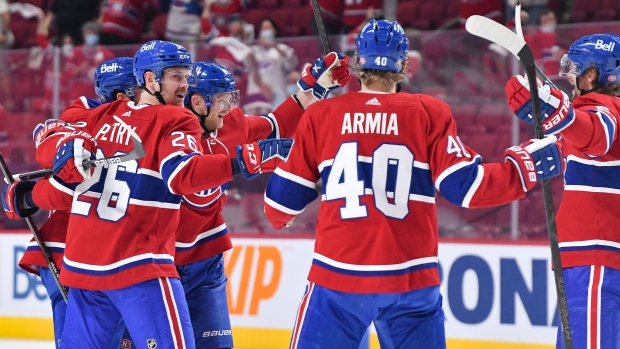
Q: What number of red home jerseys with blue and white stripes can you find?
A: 5